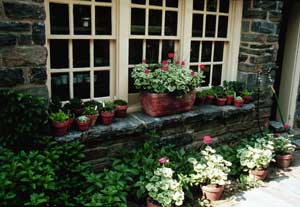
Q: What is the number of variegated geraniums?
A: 5